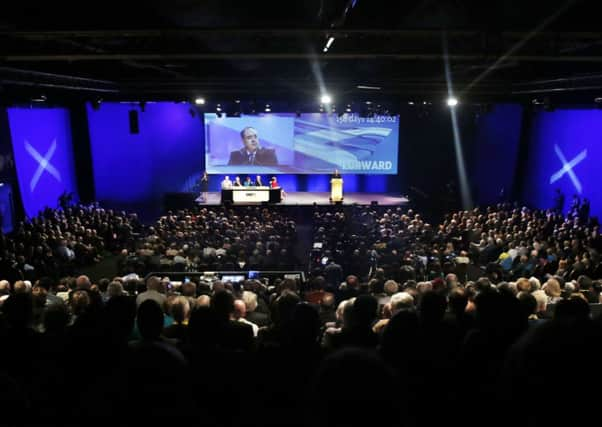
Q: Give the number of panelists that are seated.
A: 5